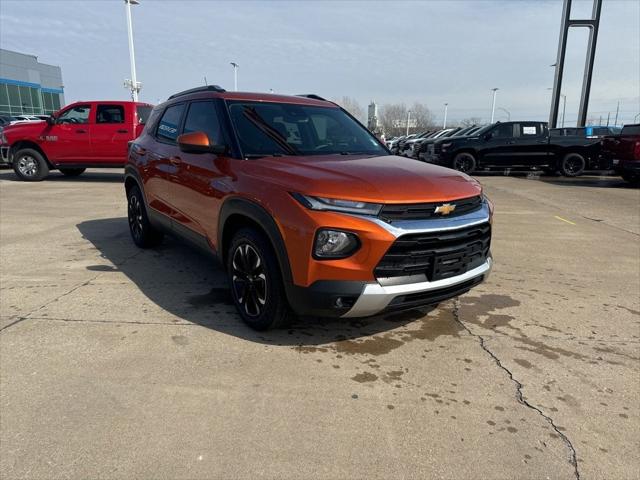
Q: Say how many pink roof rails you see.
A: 0